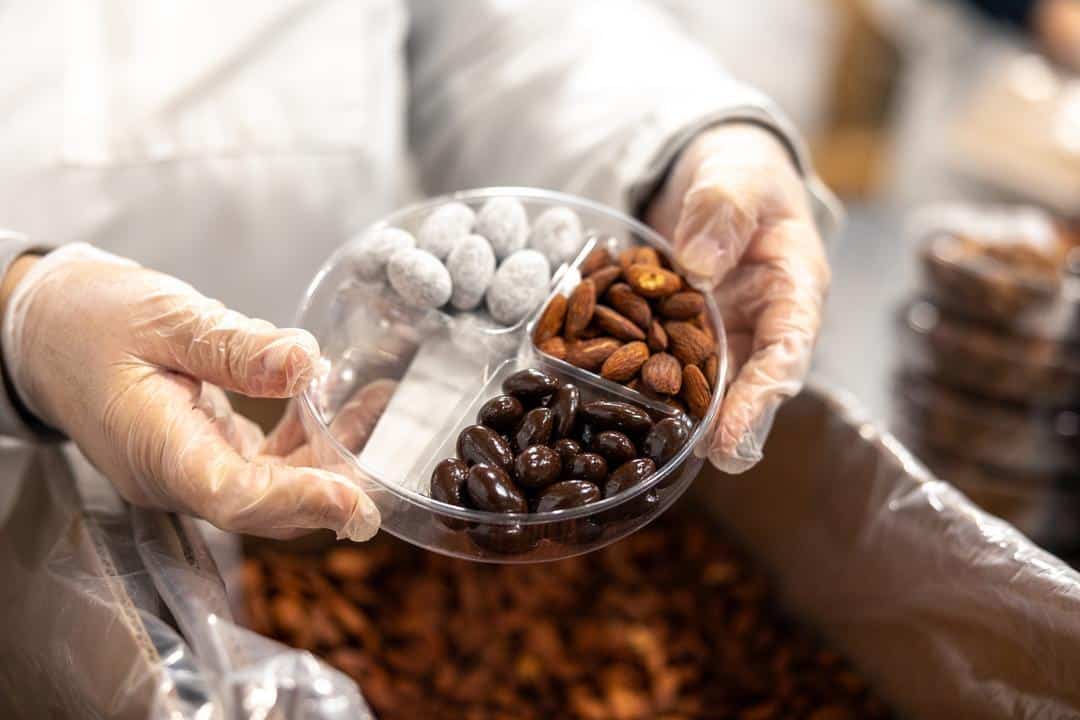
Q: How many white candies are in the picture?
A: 7